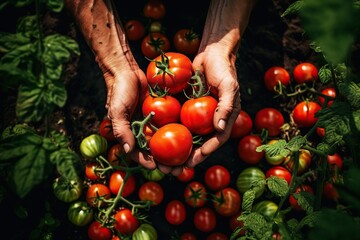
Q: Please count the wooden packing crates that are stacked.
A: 0